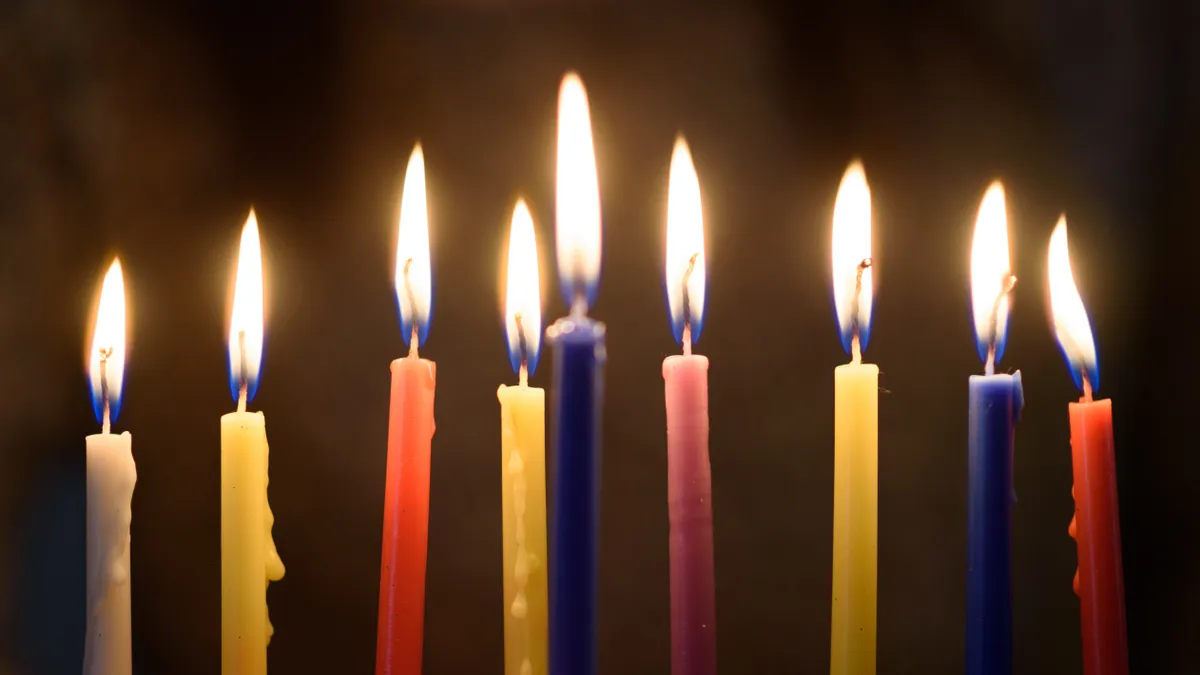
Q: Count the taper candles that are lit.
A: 9